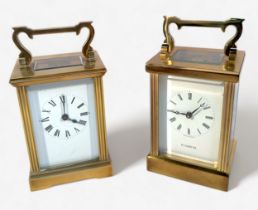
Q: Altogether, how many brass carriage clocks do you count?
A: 2